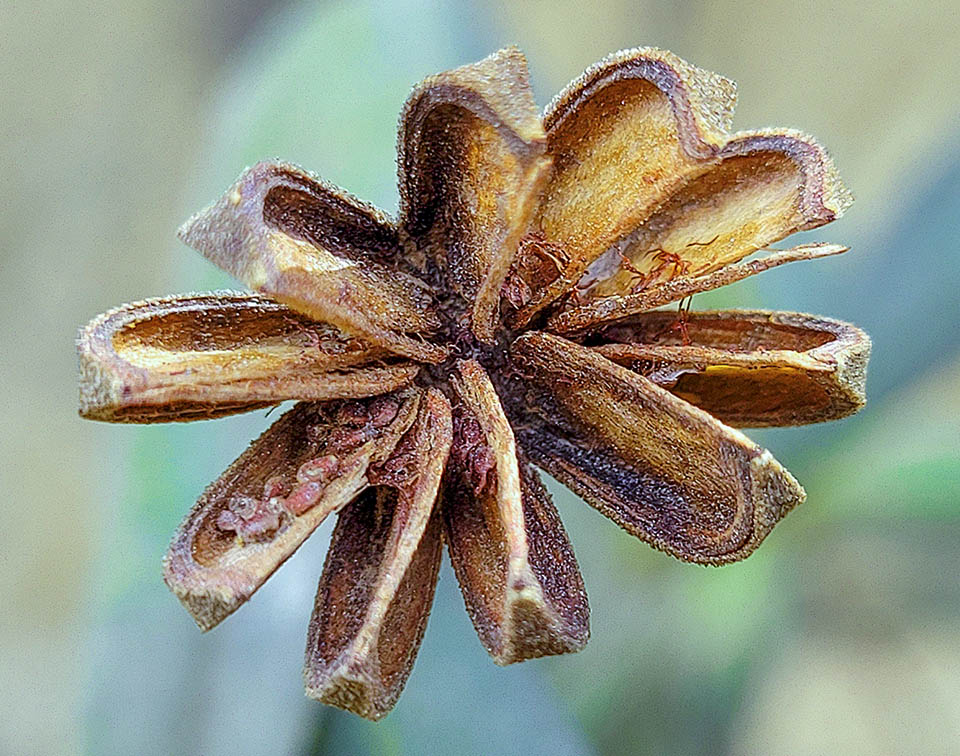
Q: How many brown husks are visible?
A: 10